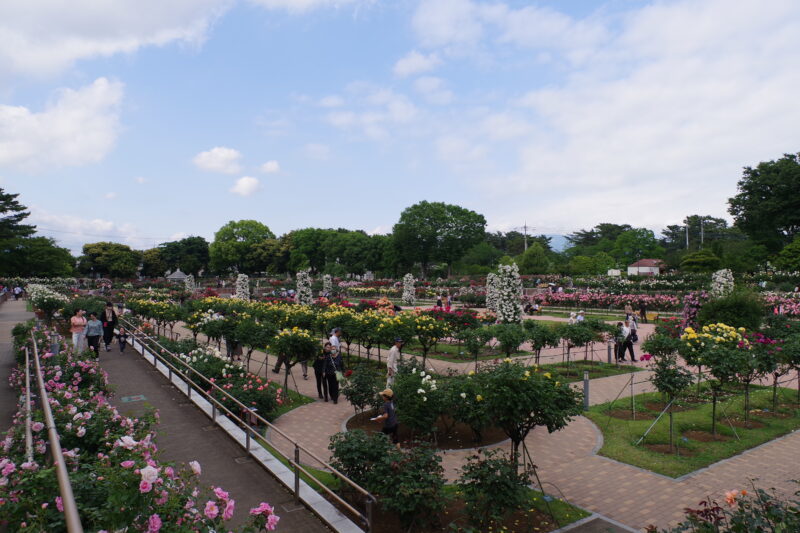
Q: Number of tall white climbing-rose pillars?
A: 8